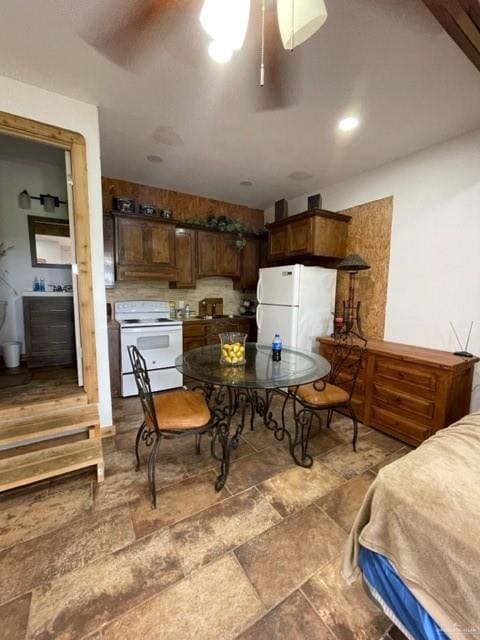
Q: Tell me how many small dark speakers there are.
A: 2